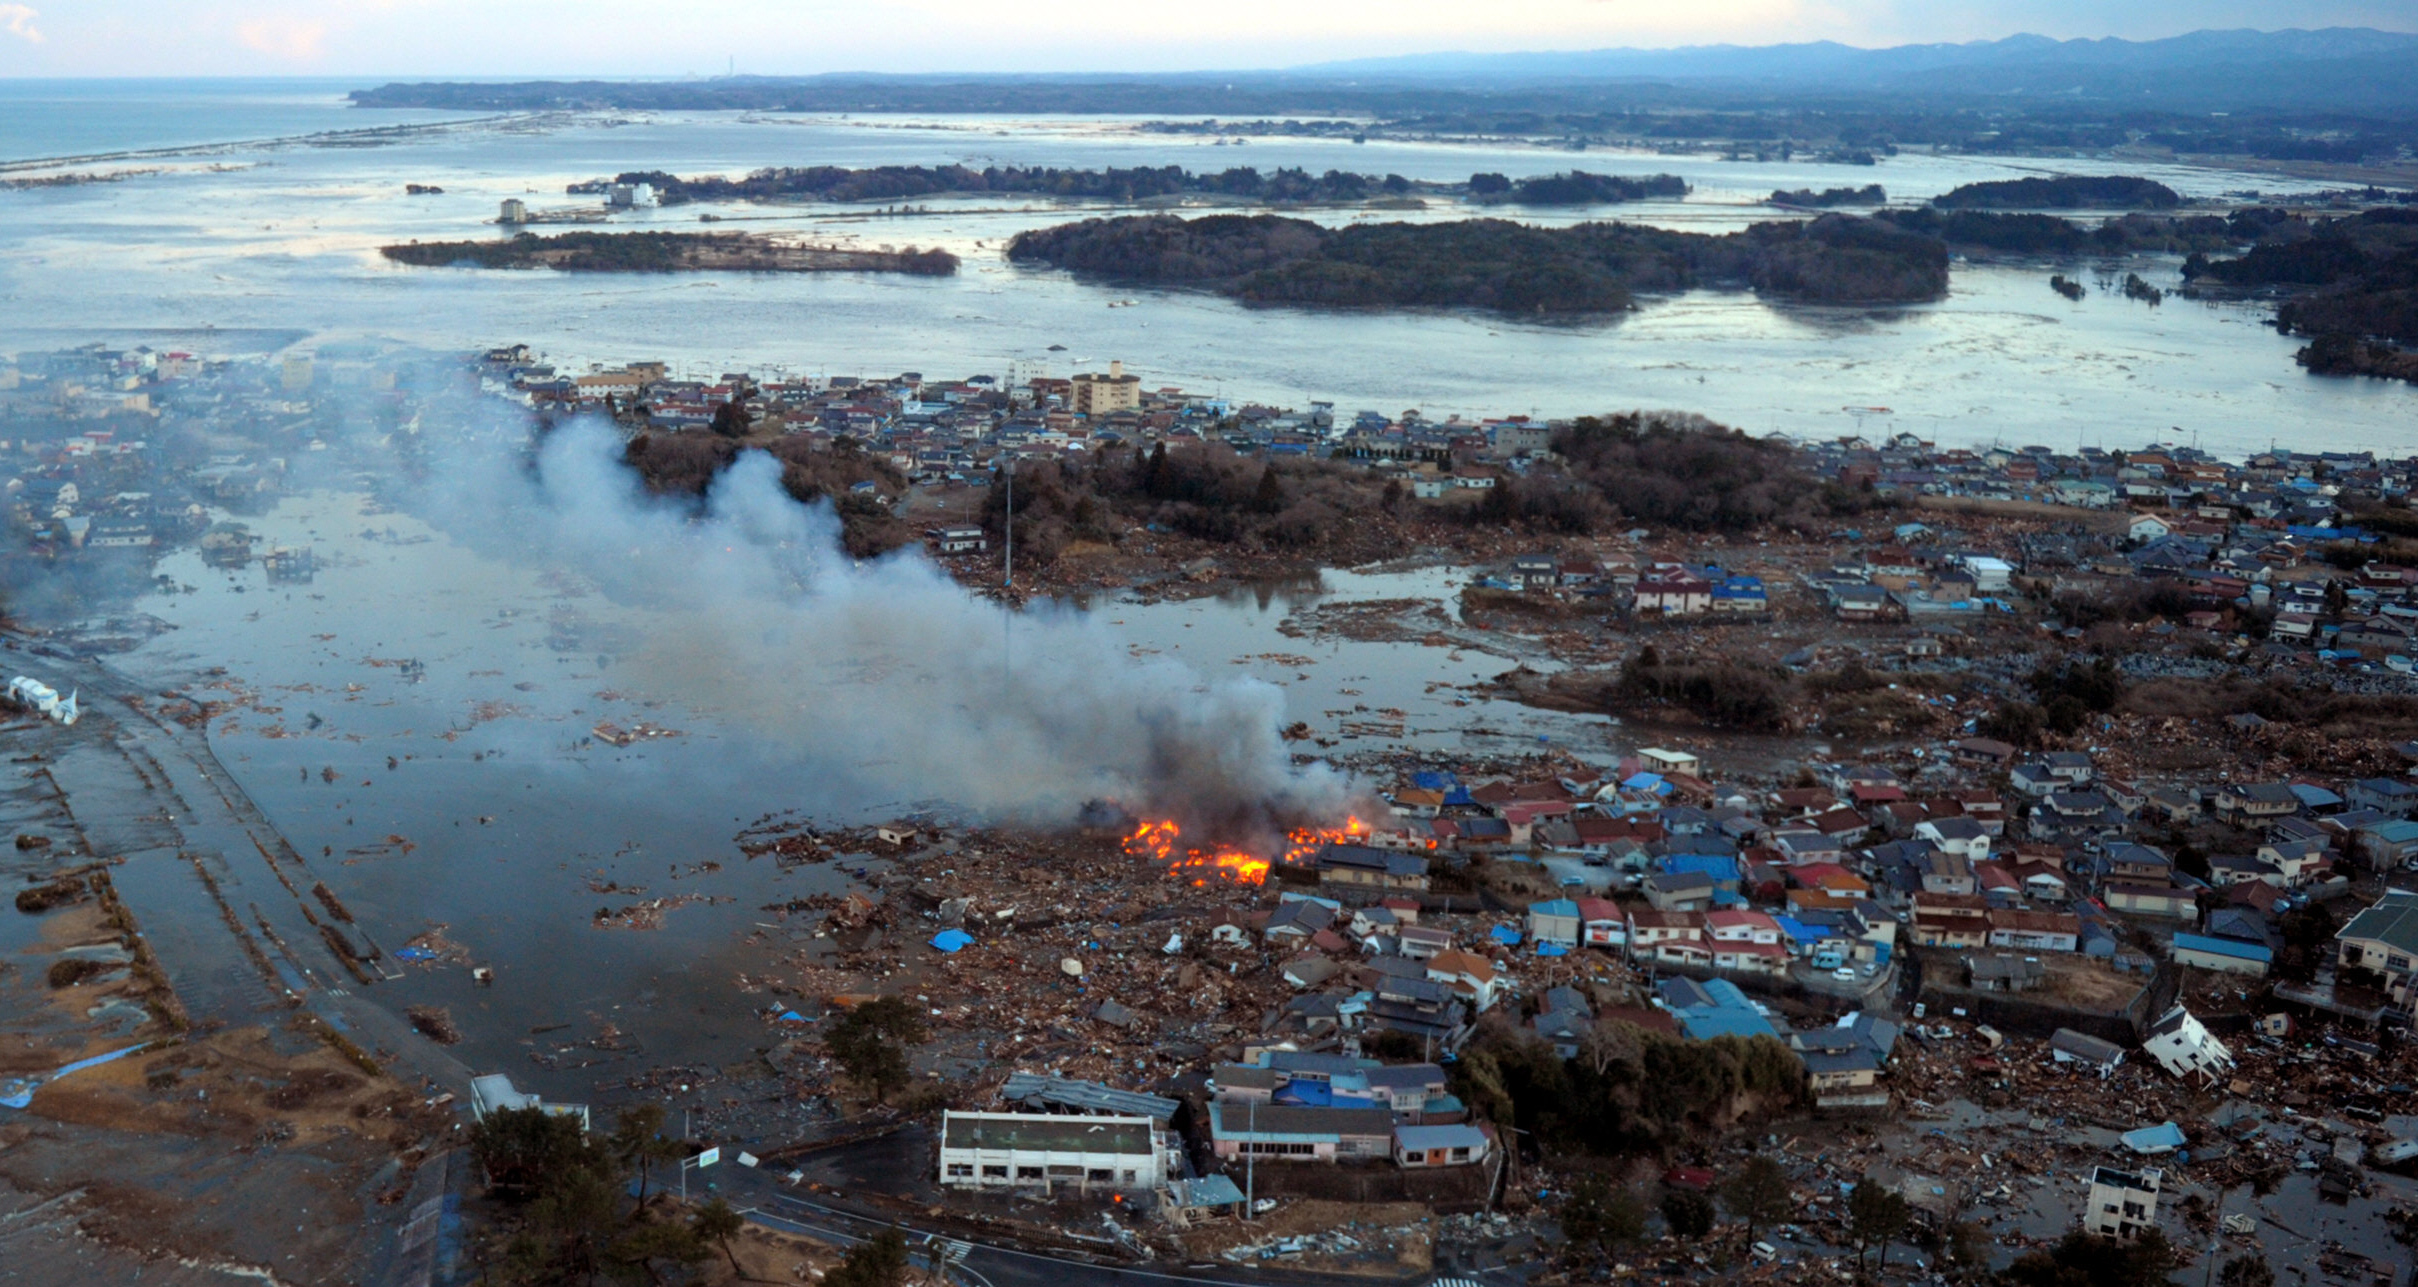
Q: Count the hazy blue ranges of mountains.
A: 1